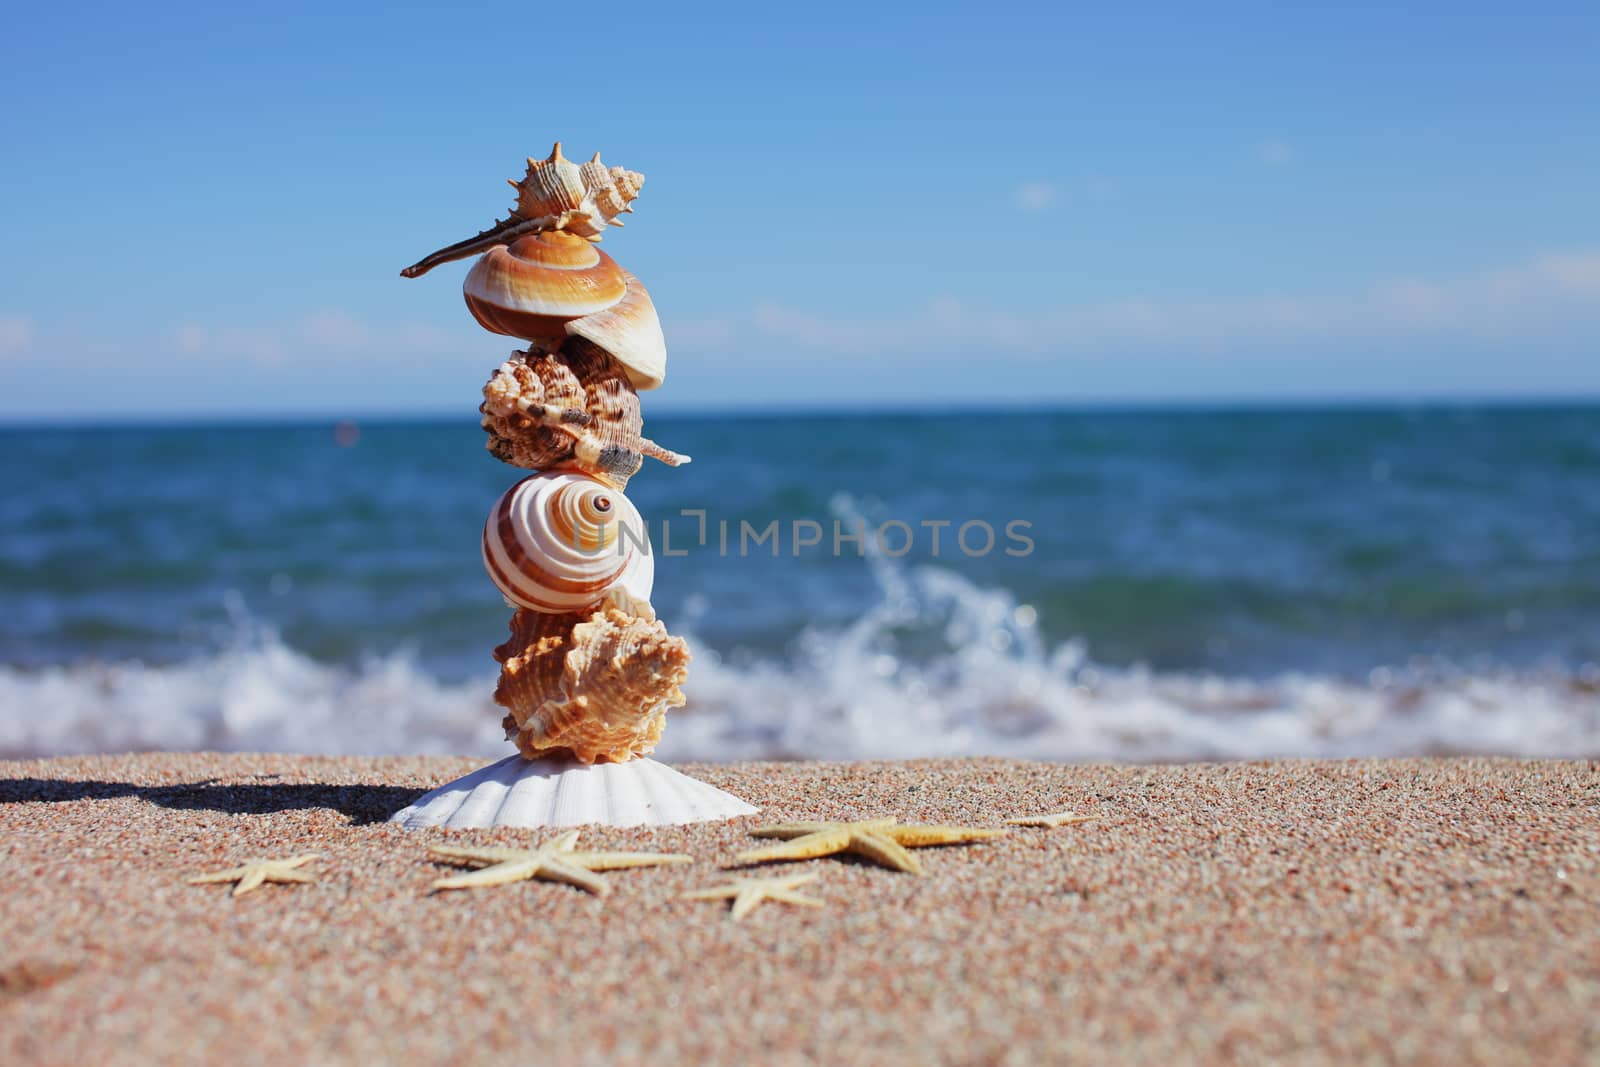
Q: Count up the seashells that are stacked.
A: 6